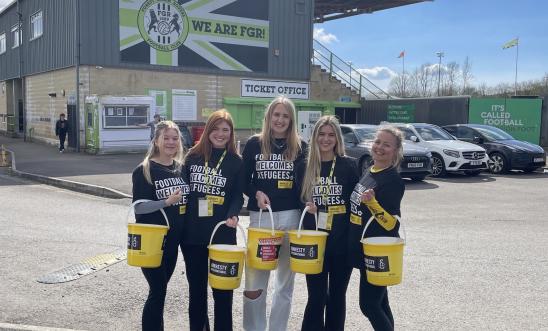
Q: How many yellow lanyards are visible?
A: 2